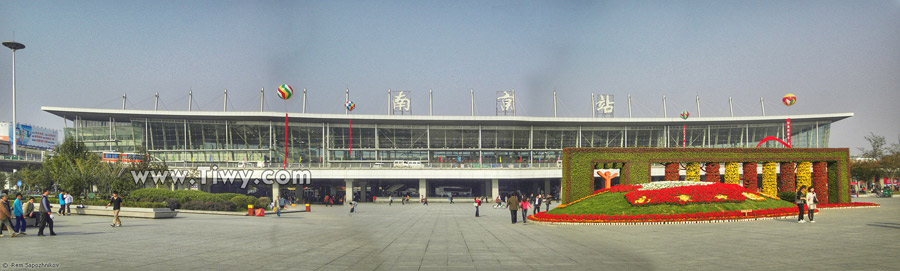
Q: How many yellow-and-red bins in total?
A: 2